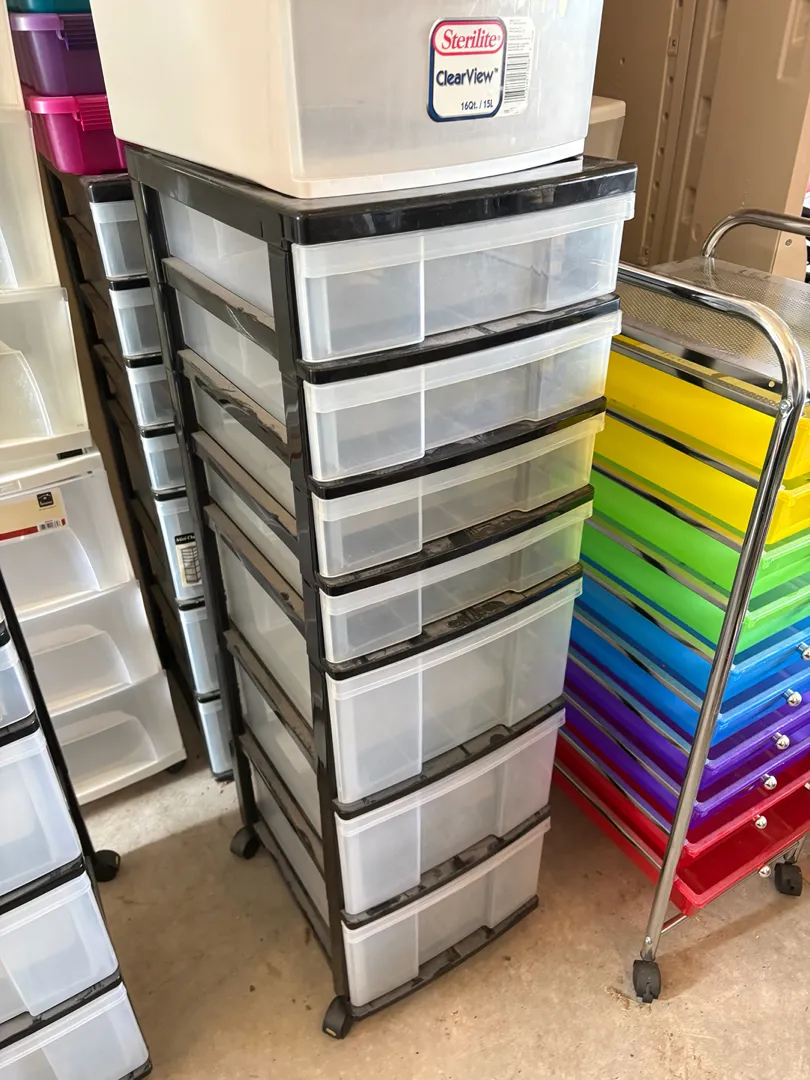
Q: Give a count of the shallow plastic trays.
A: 10